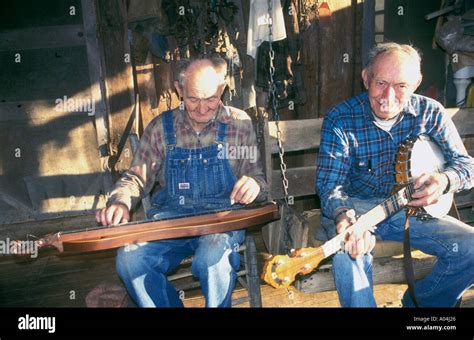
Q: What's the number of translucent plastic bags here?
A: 1